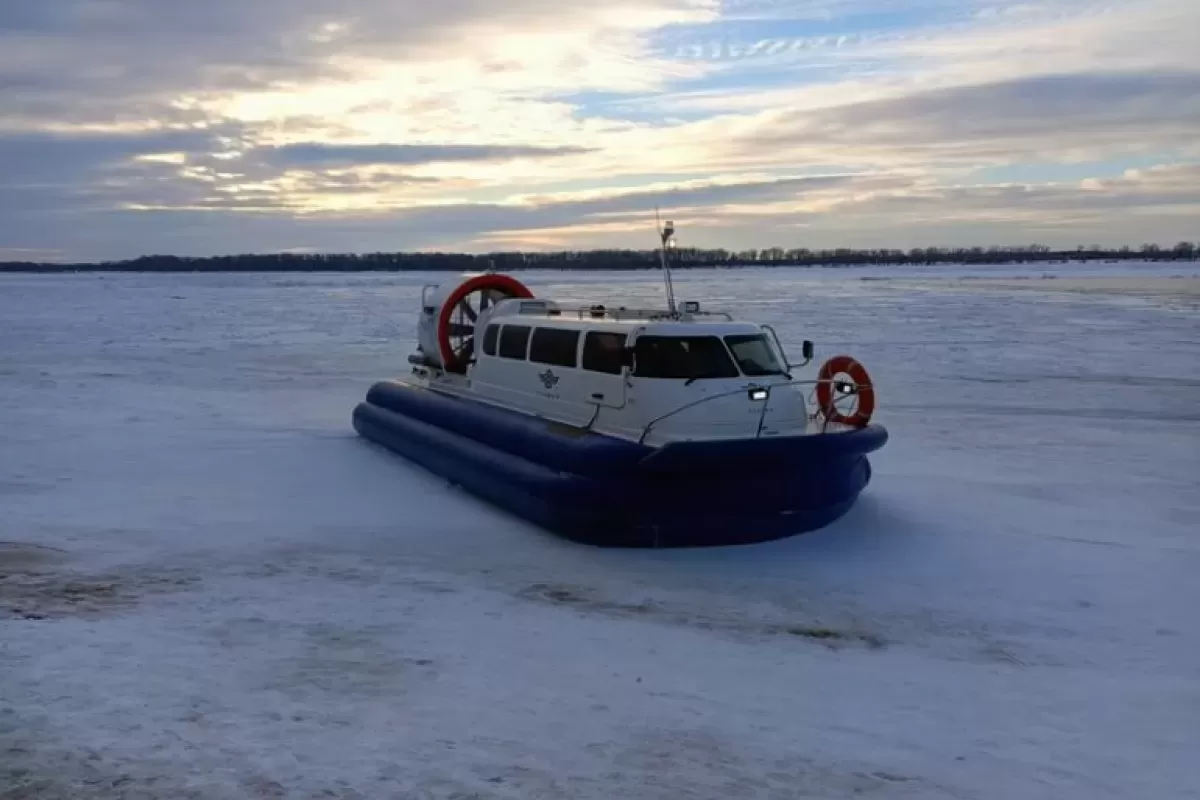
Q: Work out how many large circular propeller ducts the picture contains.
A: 1